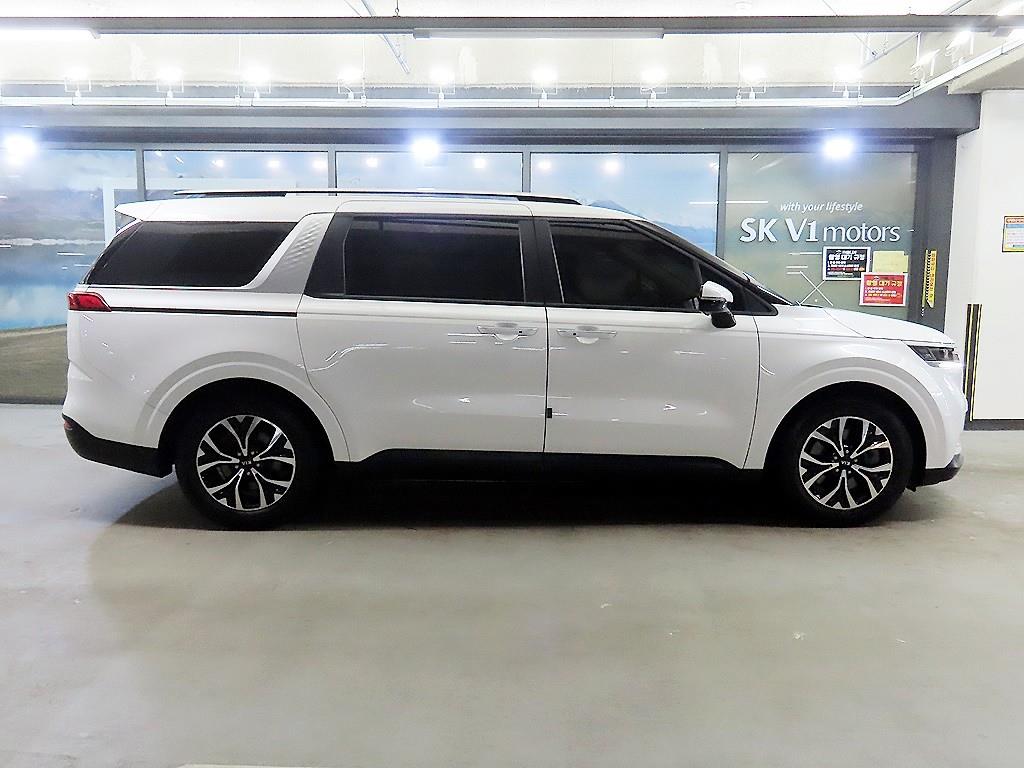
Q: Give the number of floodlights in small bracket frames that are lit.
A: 11